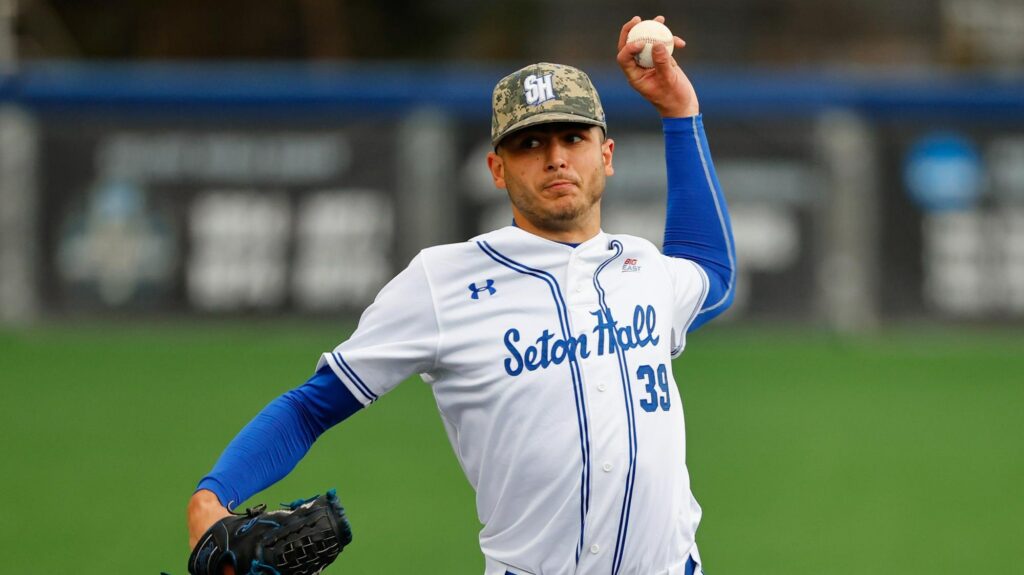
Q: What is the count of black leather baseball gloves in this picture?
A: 1